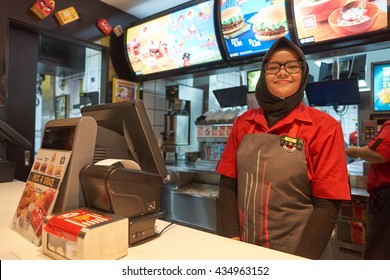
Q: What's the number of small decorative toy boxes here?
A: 4